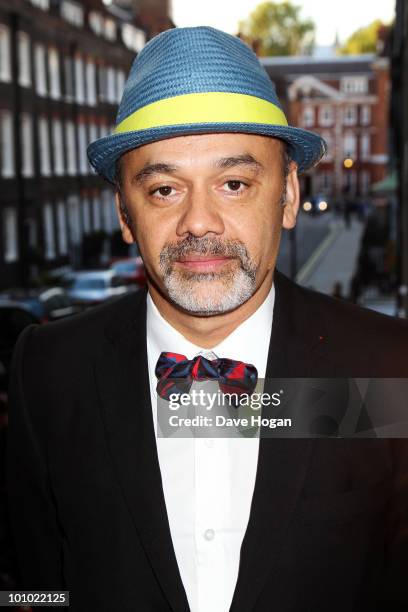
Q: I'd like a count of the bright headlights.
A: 2